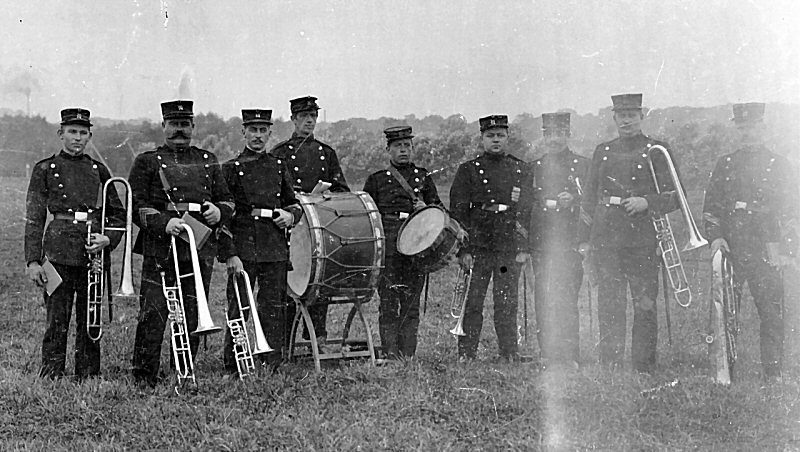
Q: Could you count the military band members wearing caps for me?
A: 9